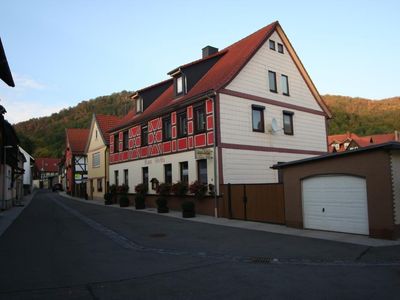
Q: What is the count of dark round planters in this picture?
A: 5